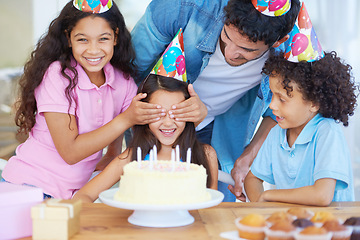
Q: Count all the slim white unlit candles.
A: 6